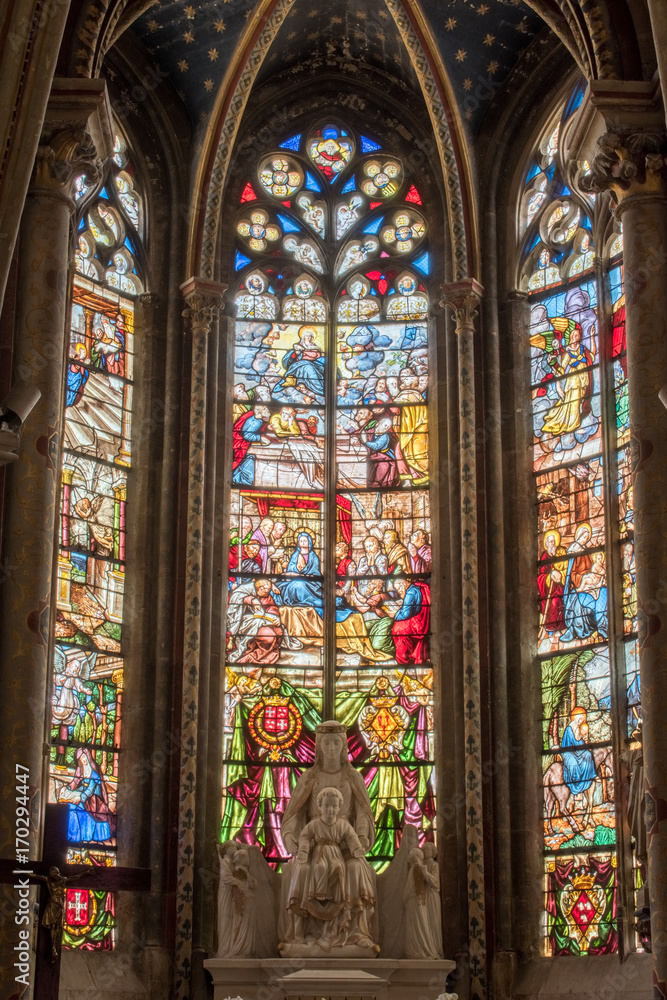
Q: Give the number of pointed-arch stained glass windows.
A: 3